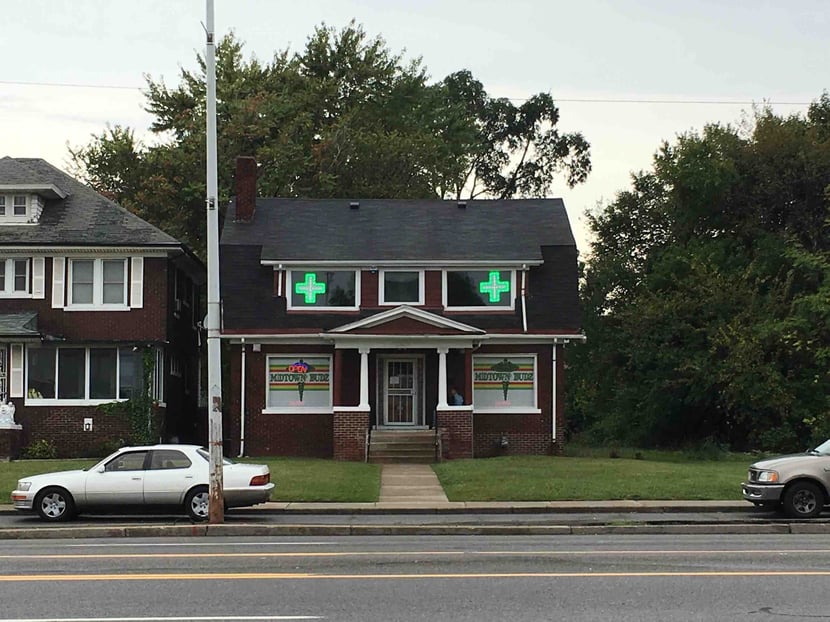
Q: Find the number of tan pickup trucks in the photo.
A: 1